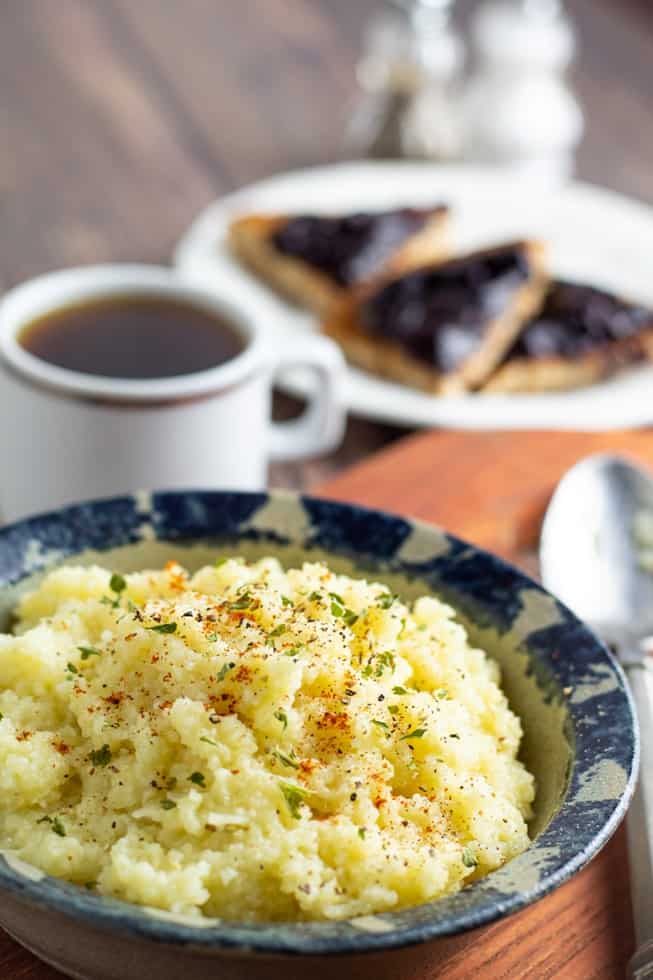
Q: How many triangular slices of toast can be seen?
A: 3